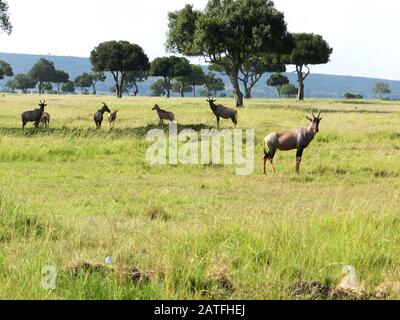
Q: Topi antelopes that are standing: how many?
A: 7